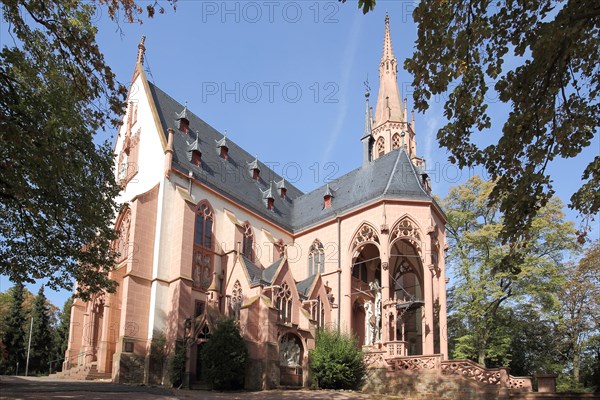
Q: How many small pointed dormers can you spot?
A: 7